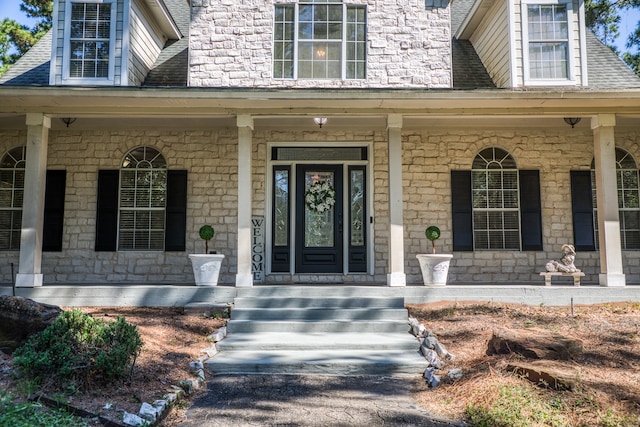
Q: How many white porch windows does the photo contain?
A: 4